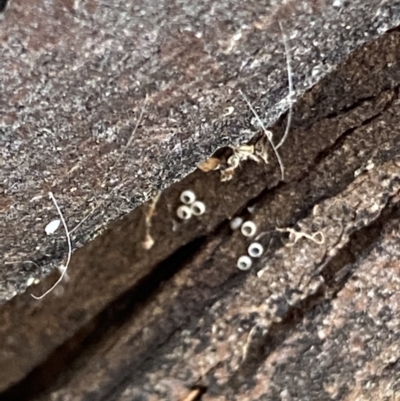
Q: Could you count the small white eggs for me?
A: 6